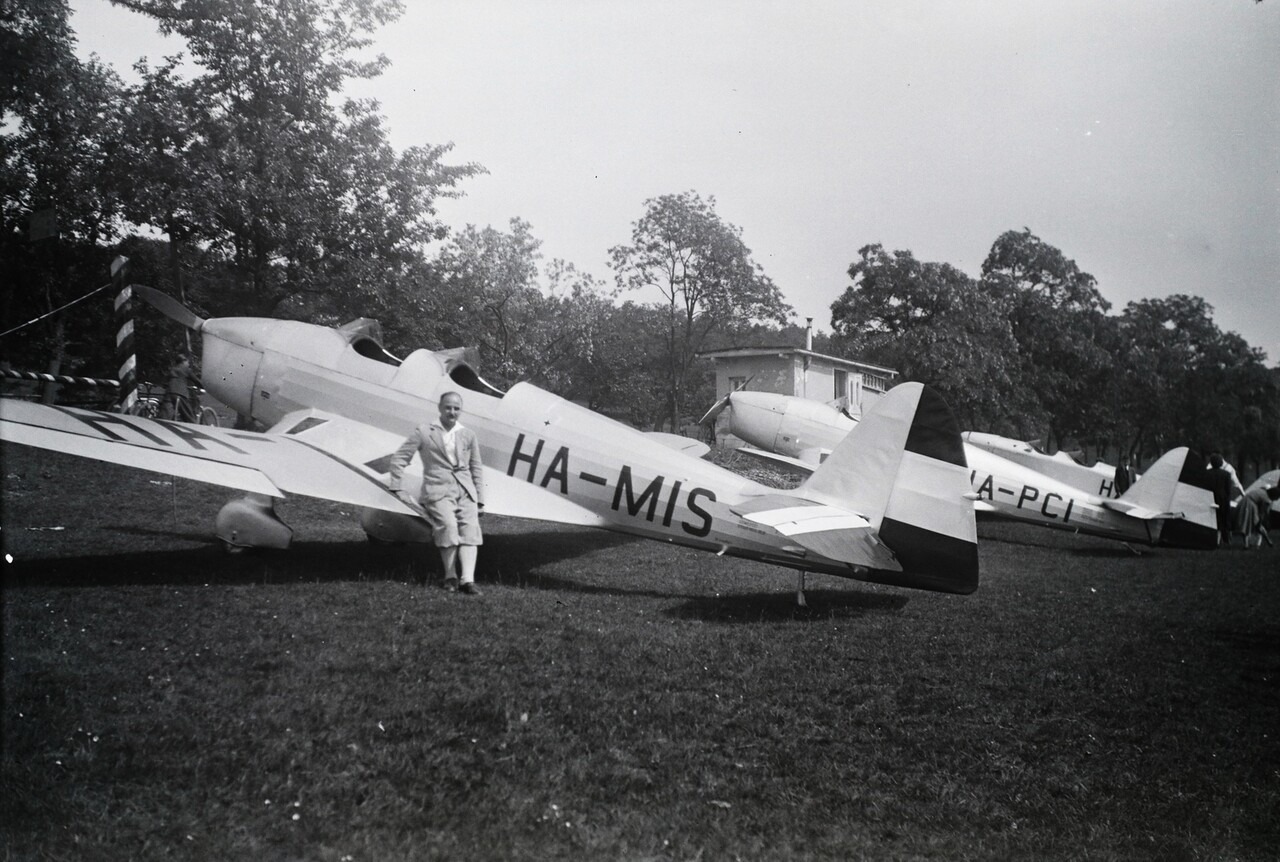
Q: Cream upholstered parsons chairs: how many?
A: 0